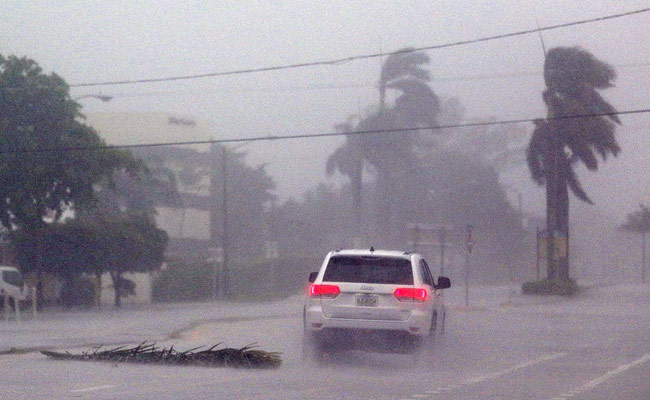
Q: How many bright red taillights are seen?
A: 2